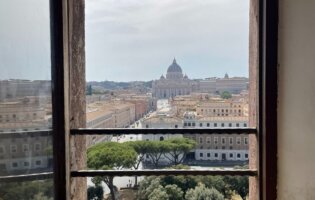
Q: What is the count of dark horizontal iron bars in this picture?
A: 2